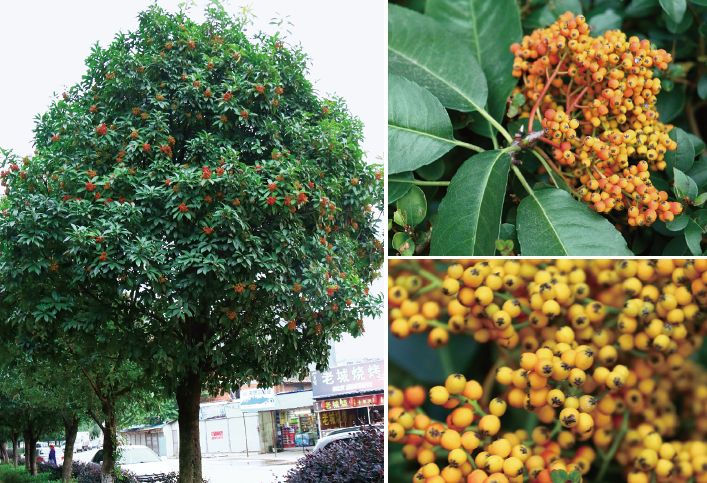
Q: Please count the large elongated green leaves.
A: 5